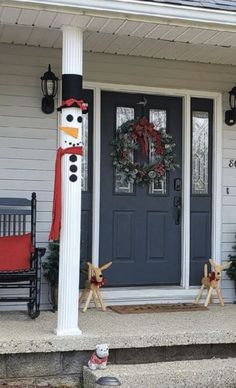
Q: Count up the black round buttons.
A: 3